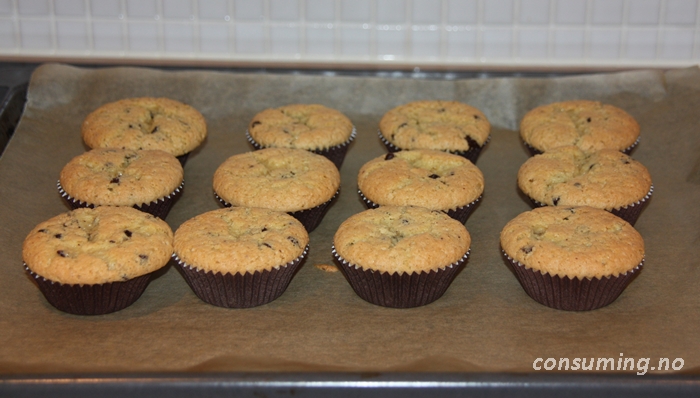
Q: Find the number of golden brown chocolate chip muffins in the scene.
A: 12